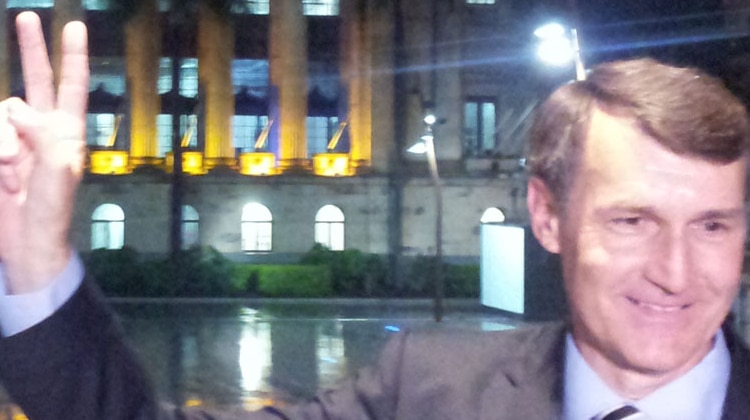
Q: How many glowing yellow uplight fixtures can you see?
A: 4